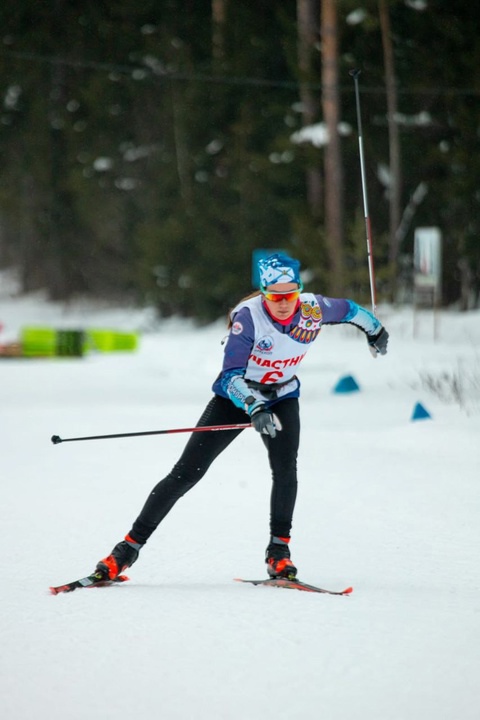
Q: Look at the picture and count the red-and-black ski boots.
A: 2